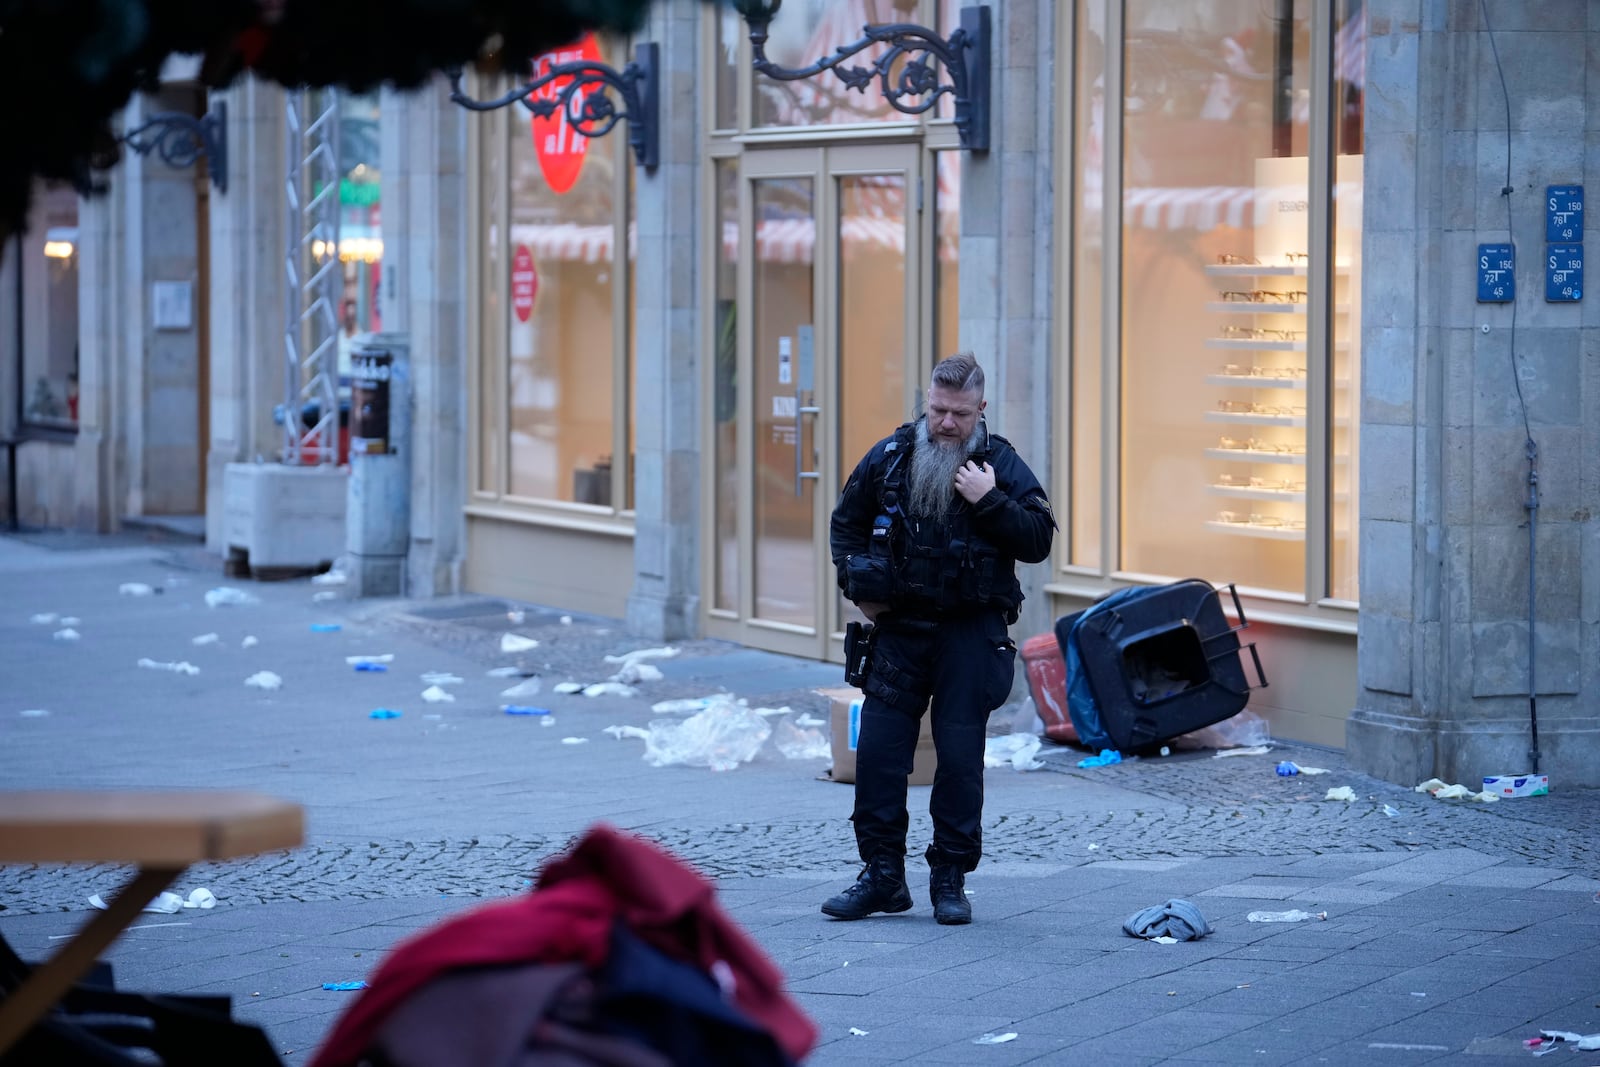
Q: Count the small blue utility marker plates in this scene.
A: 3